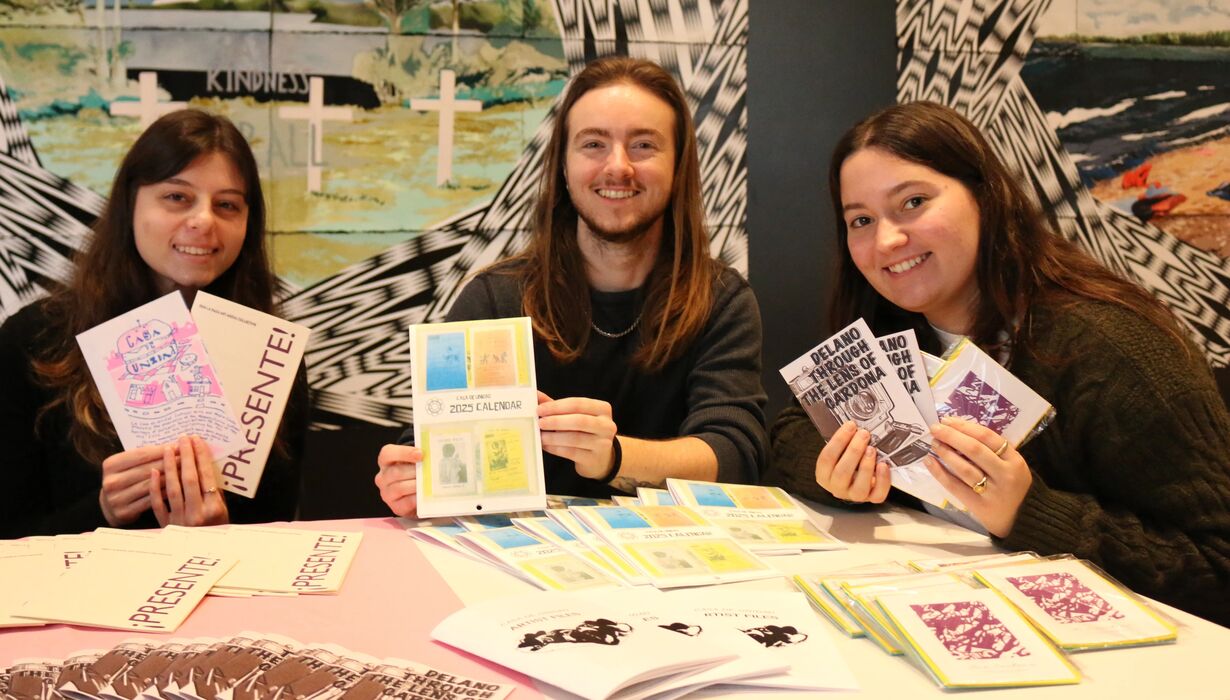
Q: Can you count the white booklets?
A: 3